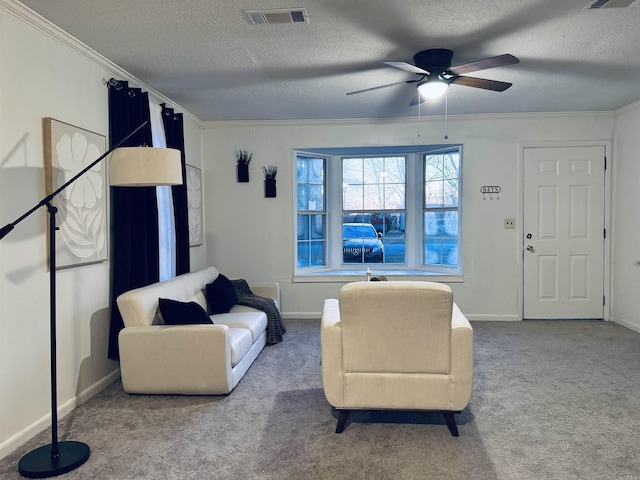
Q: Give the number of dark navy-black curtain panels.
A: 2